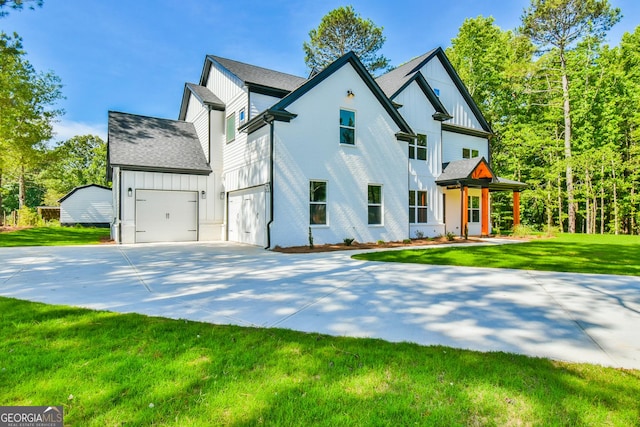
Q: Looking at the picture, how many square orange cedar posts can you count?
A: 3